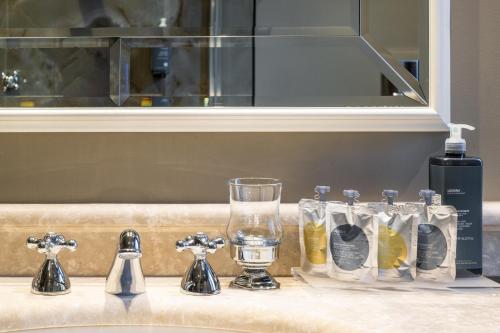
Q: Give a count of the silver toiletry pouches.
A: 4